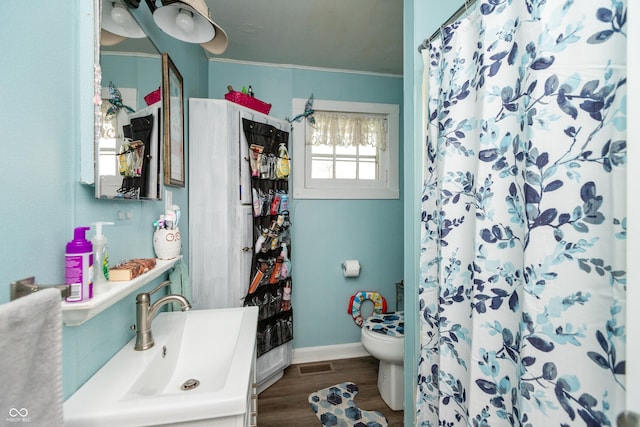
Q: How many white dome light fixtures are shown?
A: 2